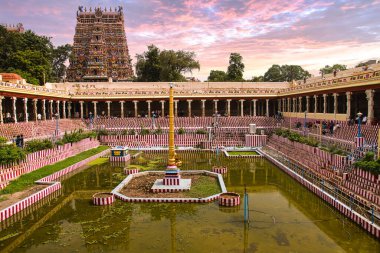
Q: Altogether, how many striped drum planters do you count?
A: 4